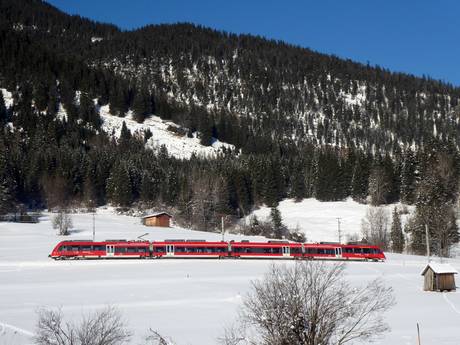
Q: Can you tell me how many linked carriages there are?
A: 4